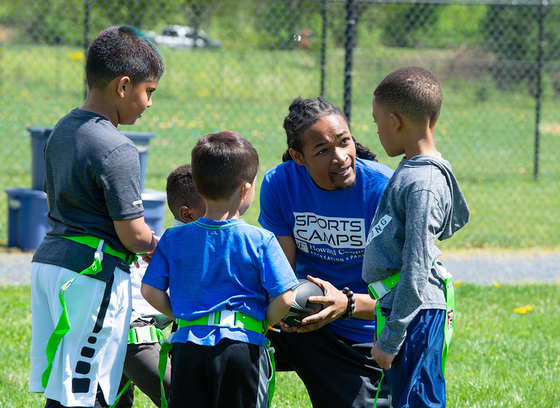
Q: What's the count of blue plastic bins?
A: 4